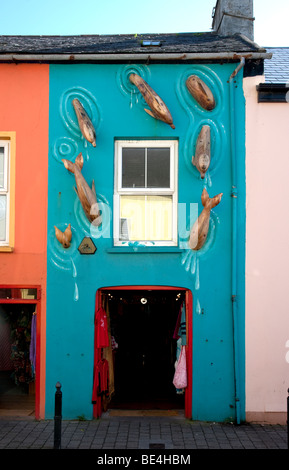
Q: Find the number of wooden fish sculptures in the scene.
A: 7